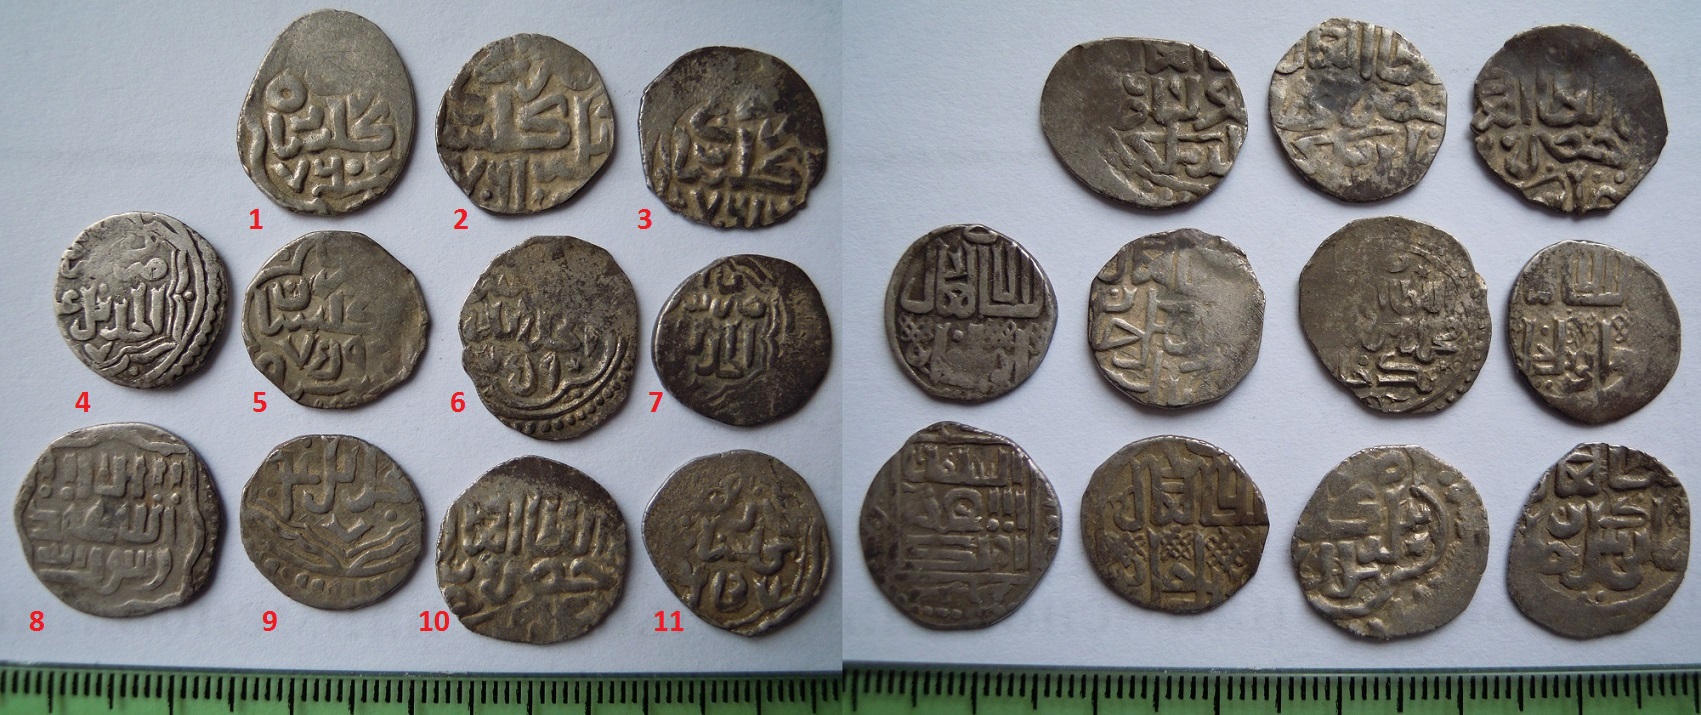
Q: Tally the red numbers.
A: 11